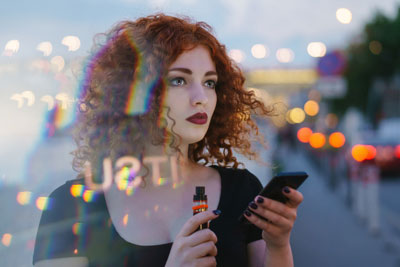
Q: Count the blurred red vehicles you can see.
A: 1